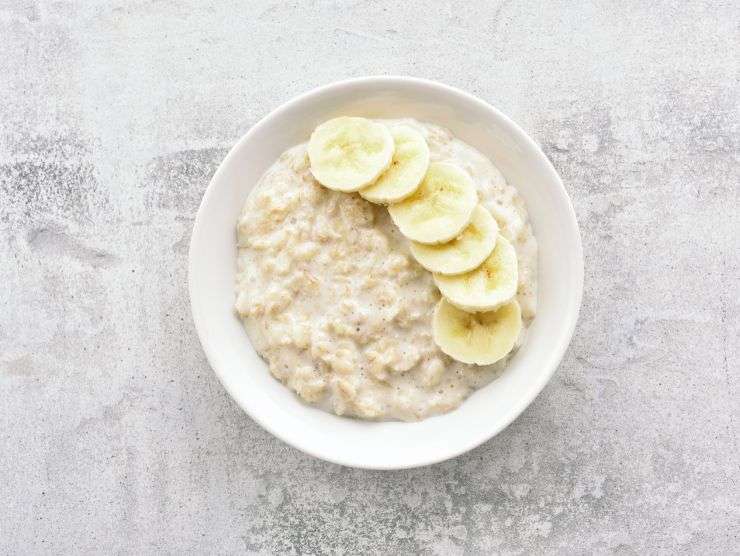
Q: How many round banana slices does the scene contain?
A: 6